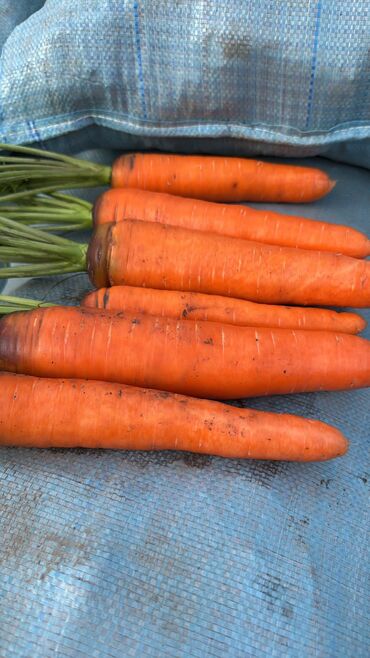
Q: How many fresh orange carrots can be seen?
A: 6